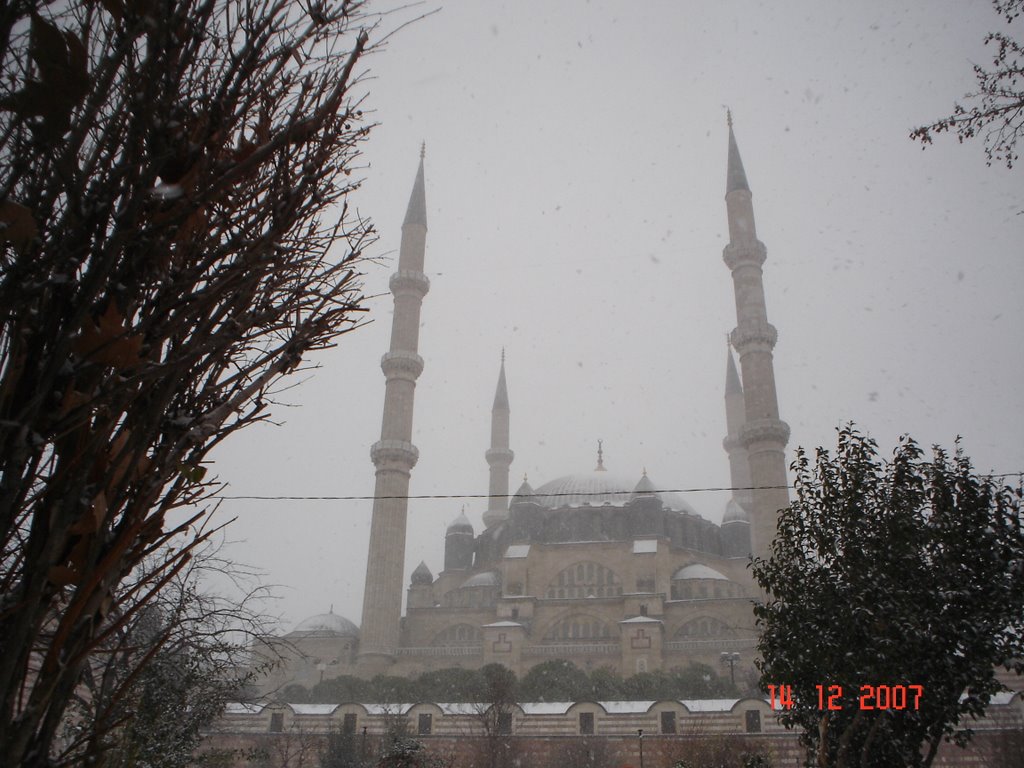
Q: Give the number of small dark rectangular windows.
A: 7